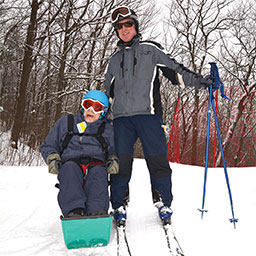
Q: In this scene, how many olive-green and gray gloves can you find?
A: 2